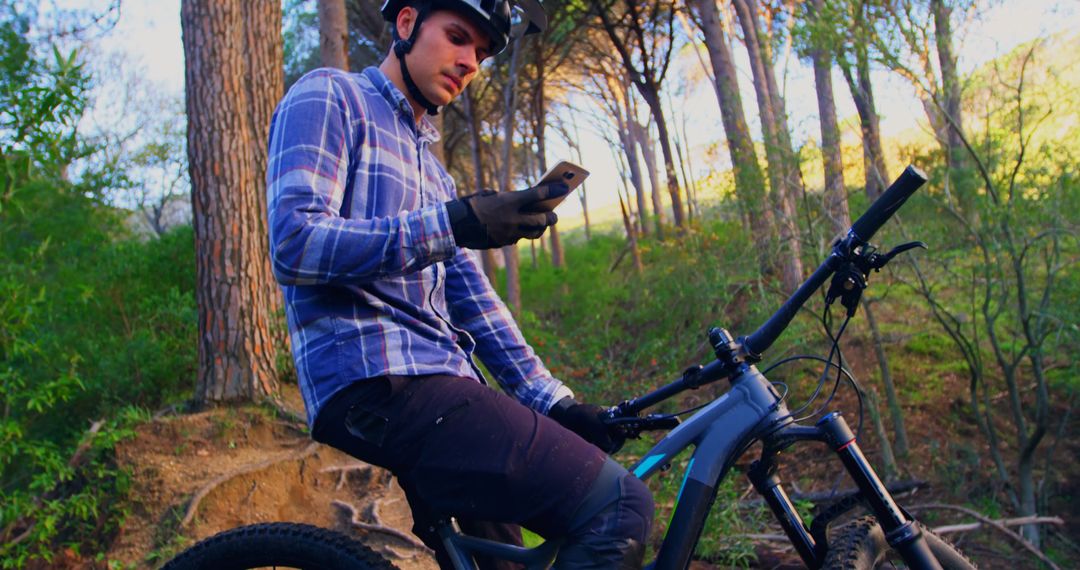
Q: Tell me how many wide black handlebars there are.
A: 1